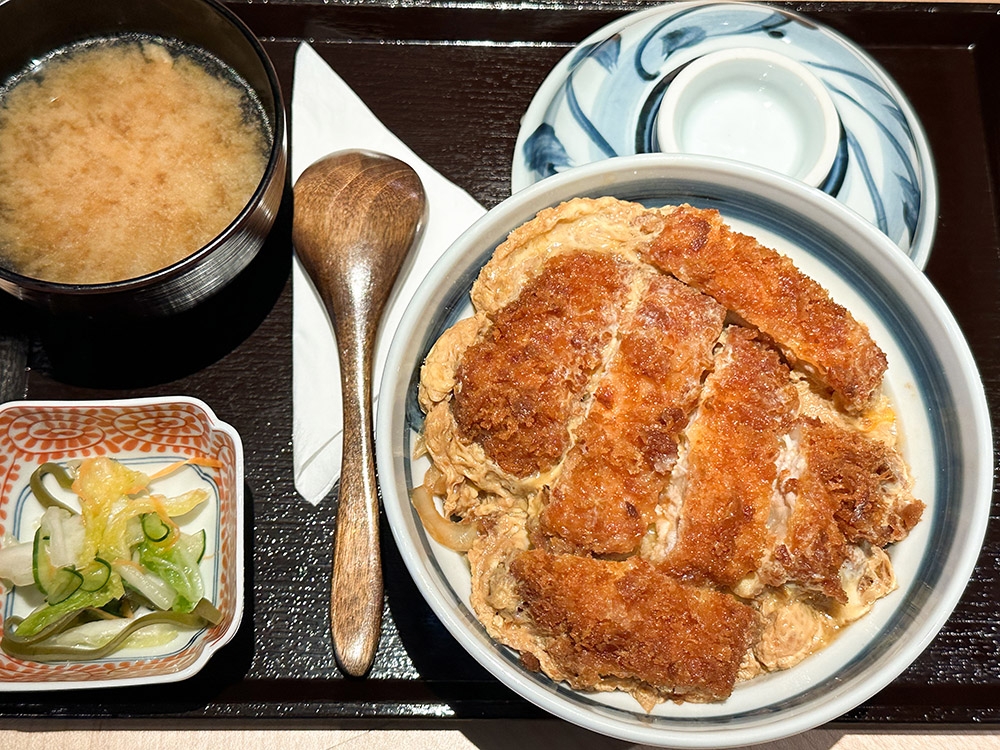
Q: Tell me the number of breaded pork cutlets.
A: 6